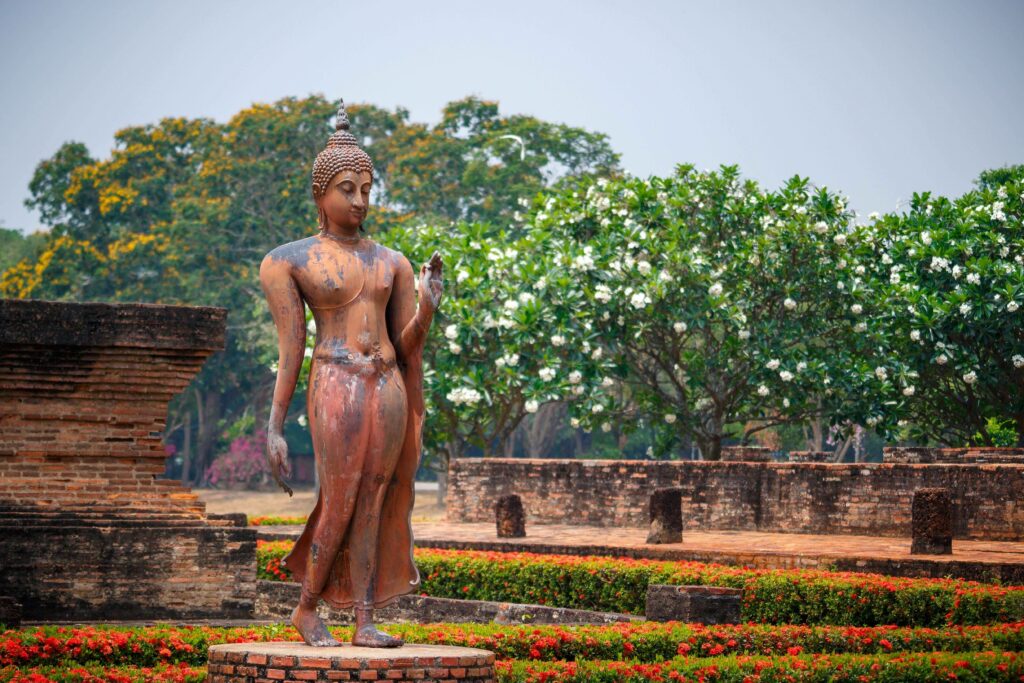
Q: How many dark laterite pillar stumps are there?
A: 3